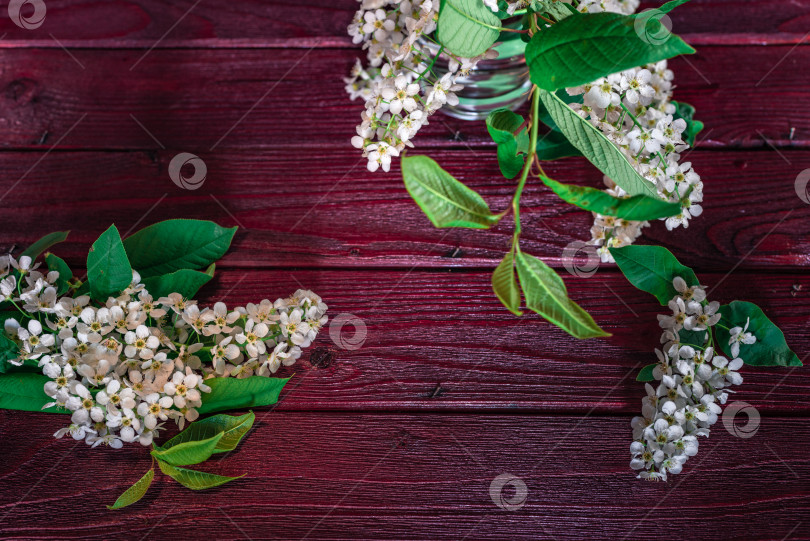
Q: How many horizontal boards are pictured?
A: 5